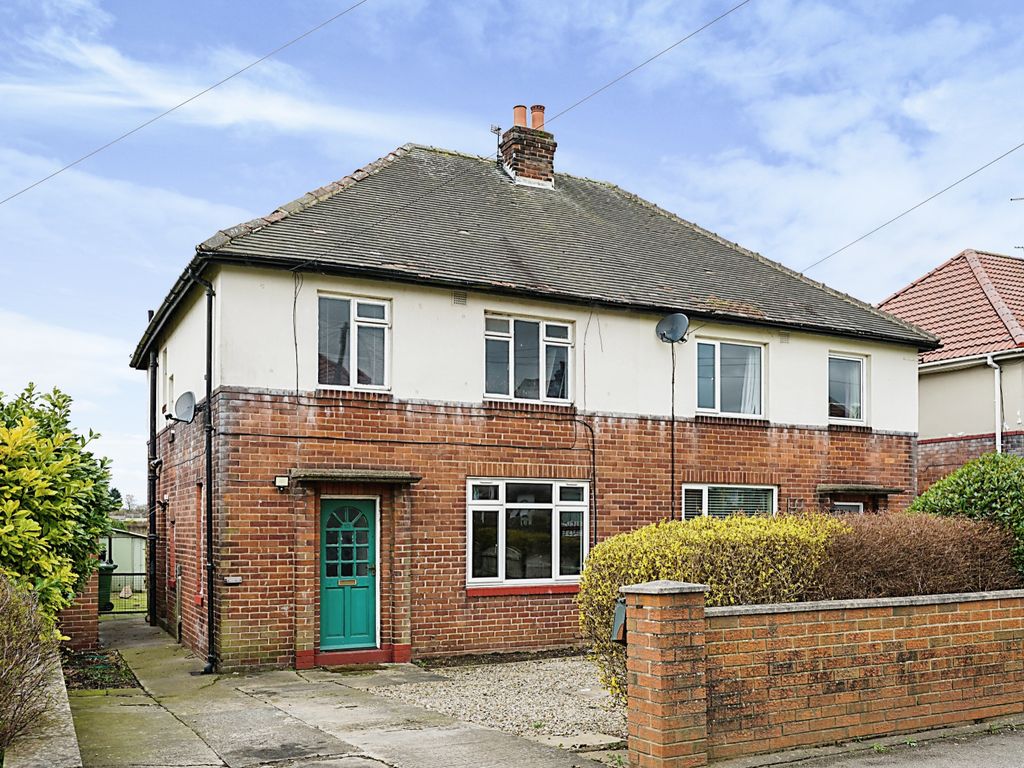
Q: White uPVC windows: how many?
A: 6